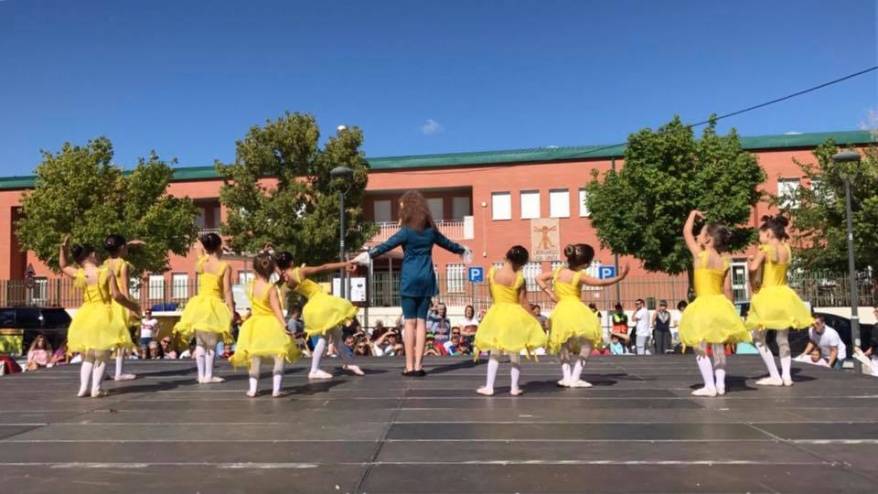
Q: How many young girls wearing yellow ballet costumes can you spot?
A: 9